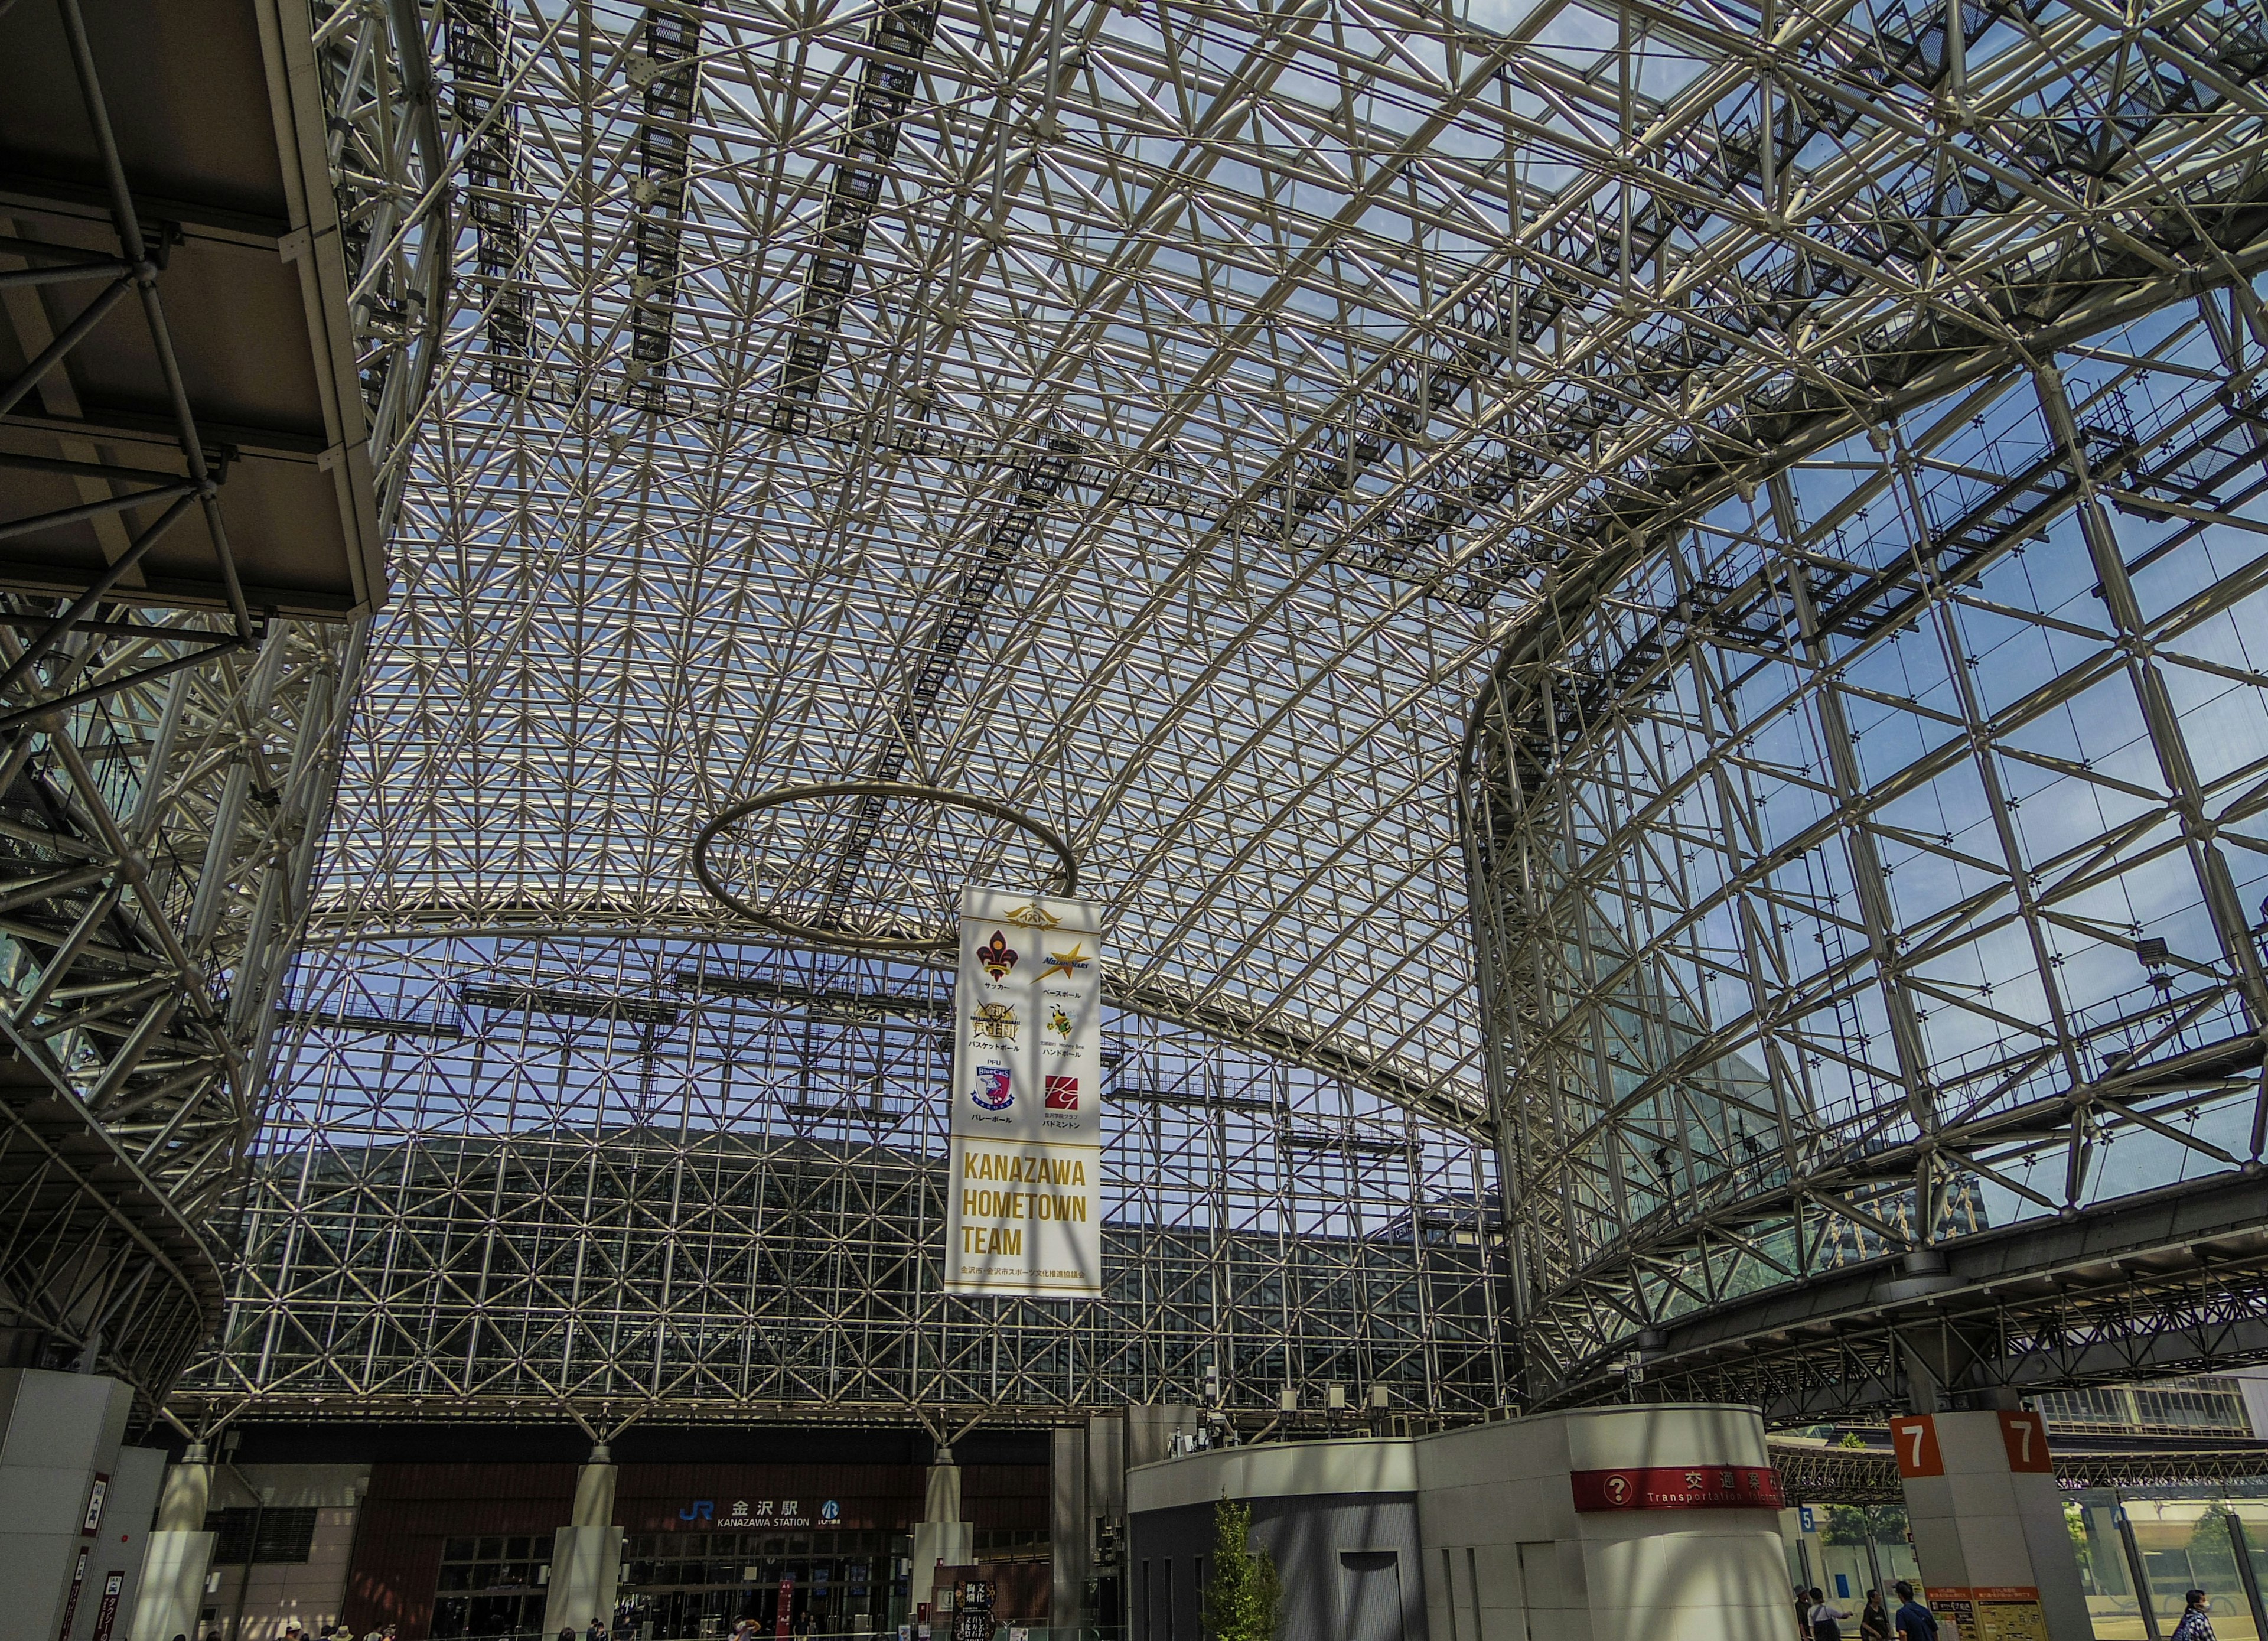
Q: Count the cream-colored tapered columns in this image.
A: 3